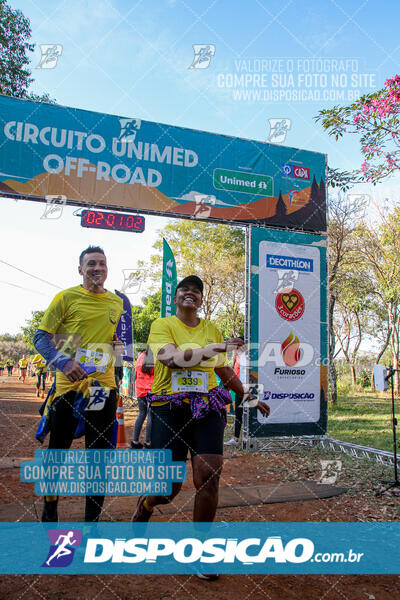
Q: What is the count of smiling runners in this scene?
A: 2